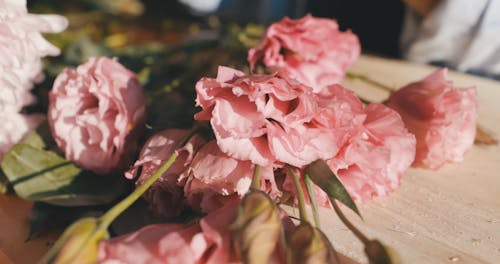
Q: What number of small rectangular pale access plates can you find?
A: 0